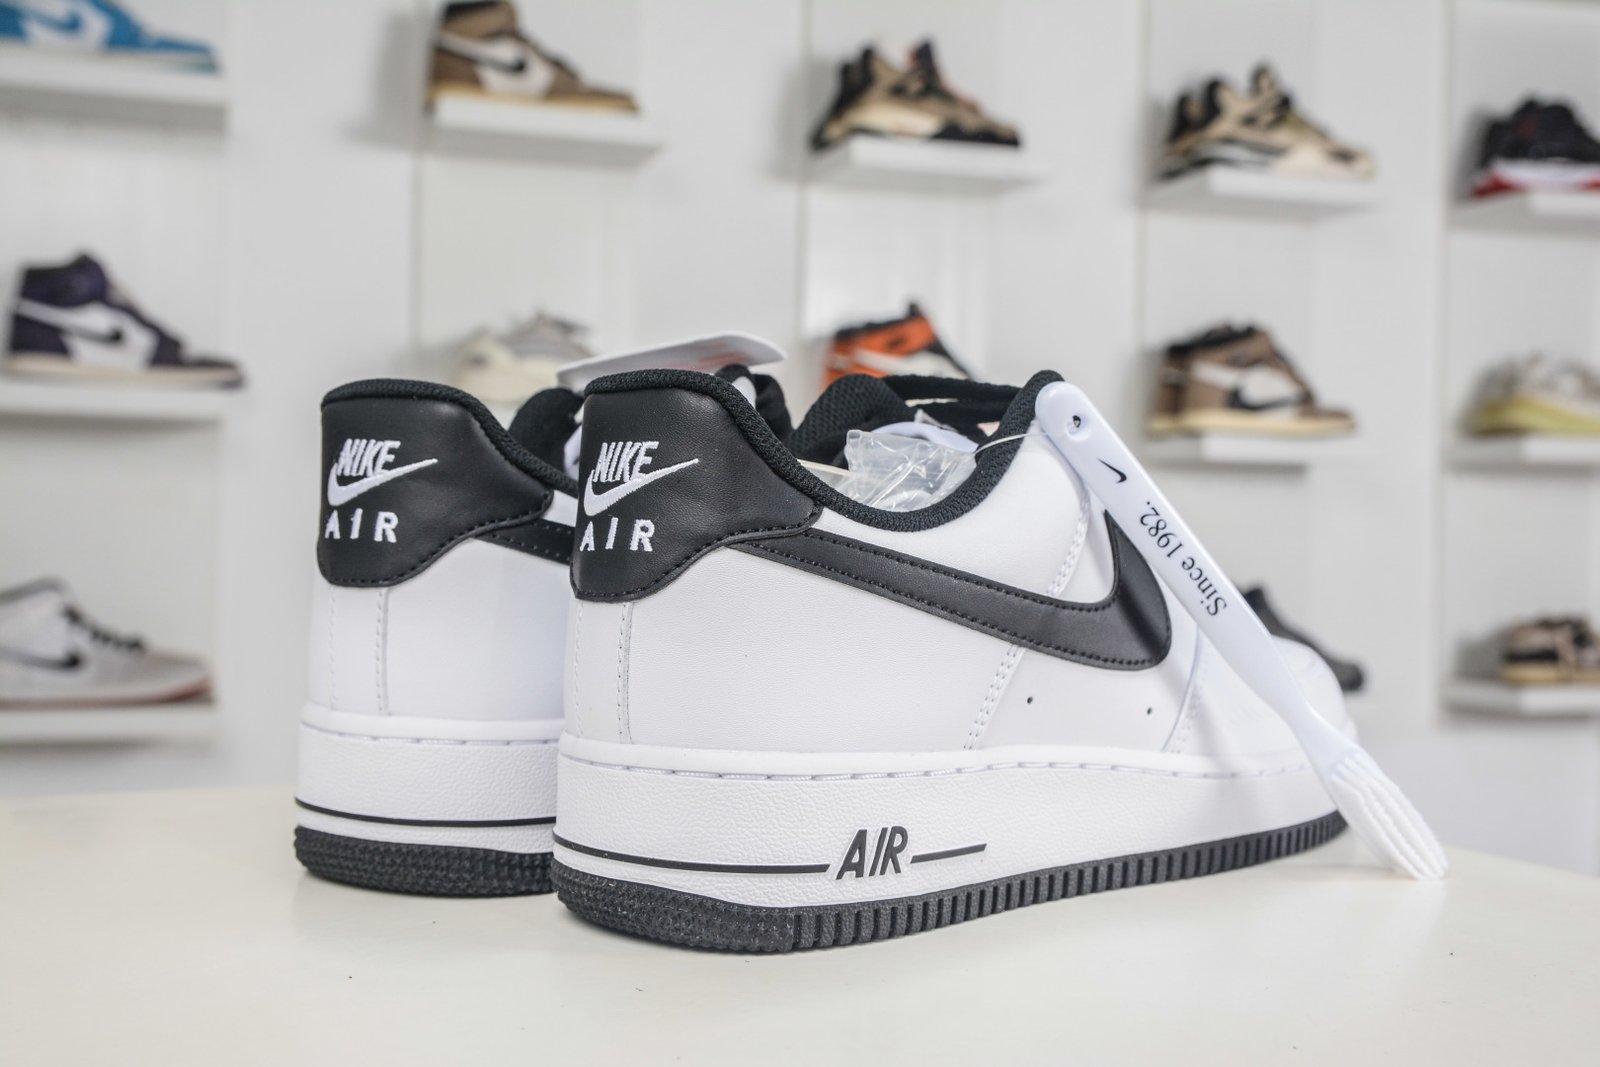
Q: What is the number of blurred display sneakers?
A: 13